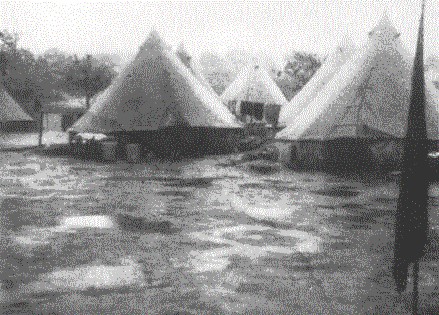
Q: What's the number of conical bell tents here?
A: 6